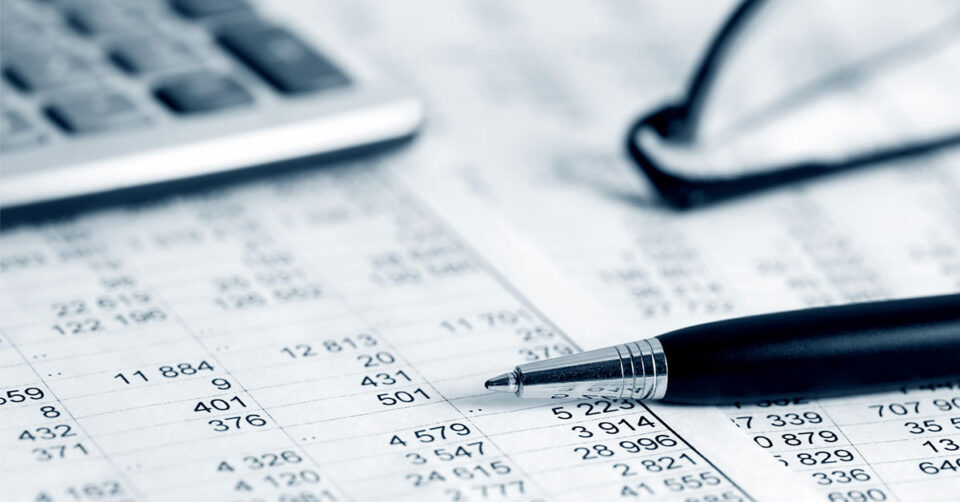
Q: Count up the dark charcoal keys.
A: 3